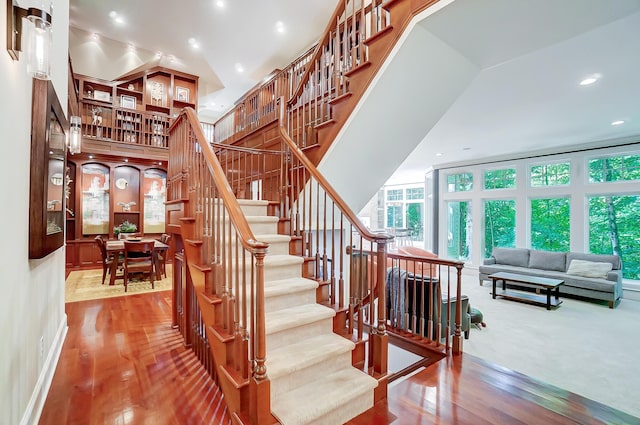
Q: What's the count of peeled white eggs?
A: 0